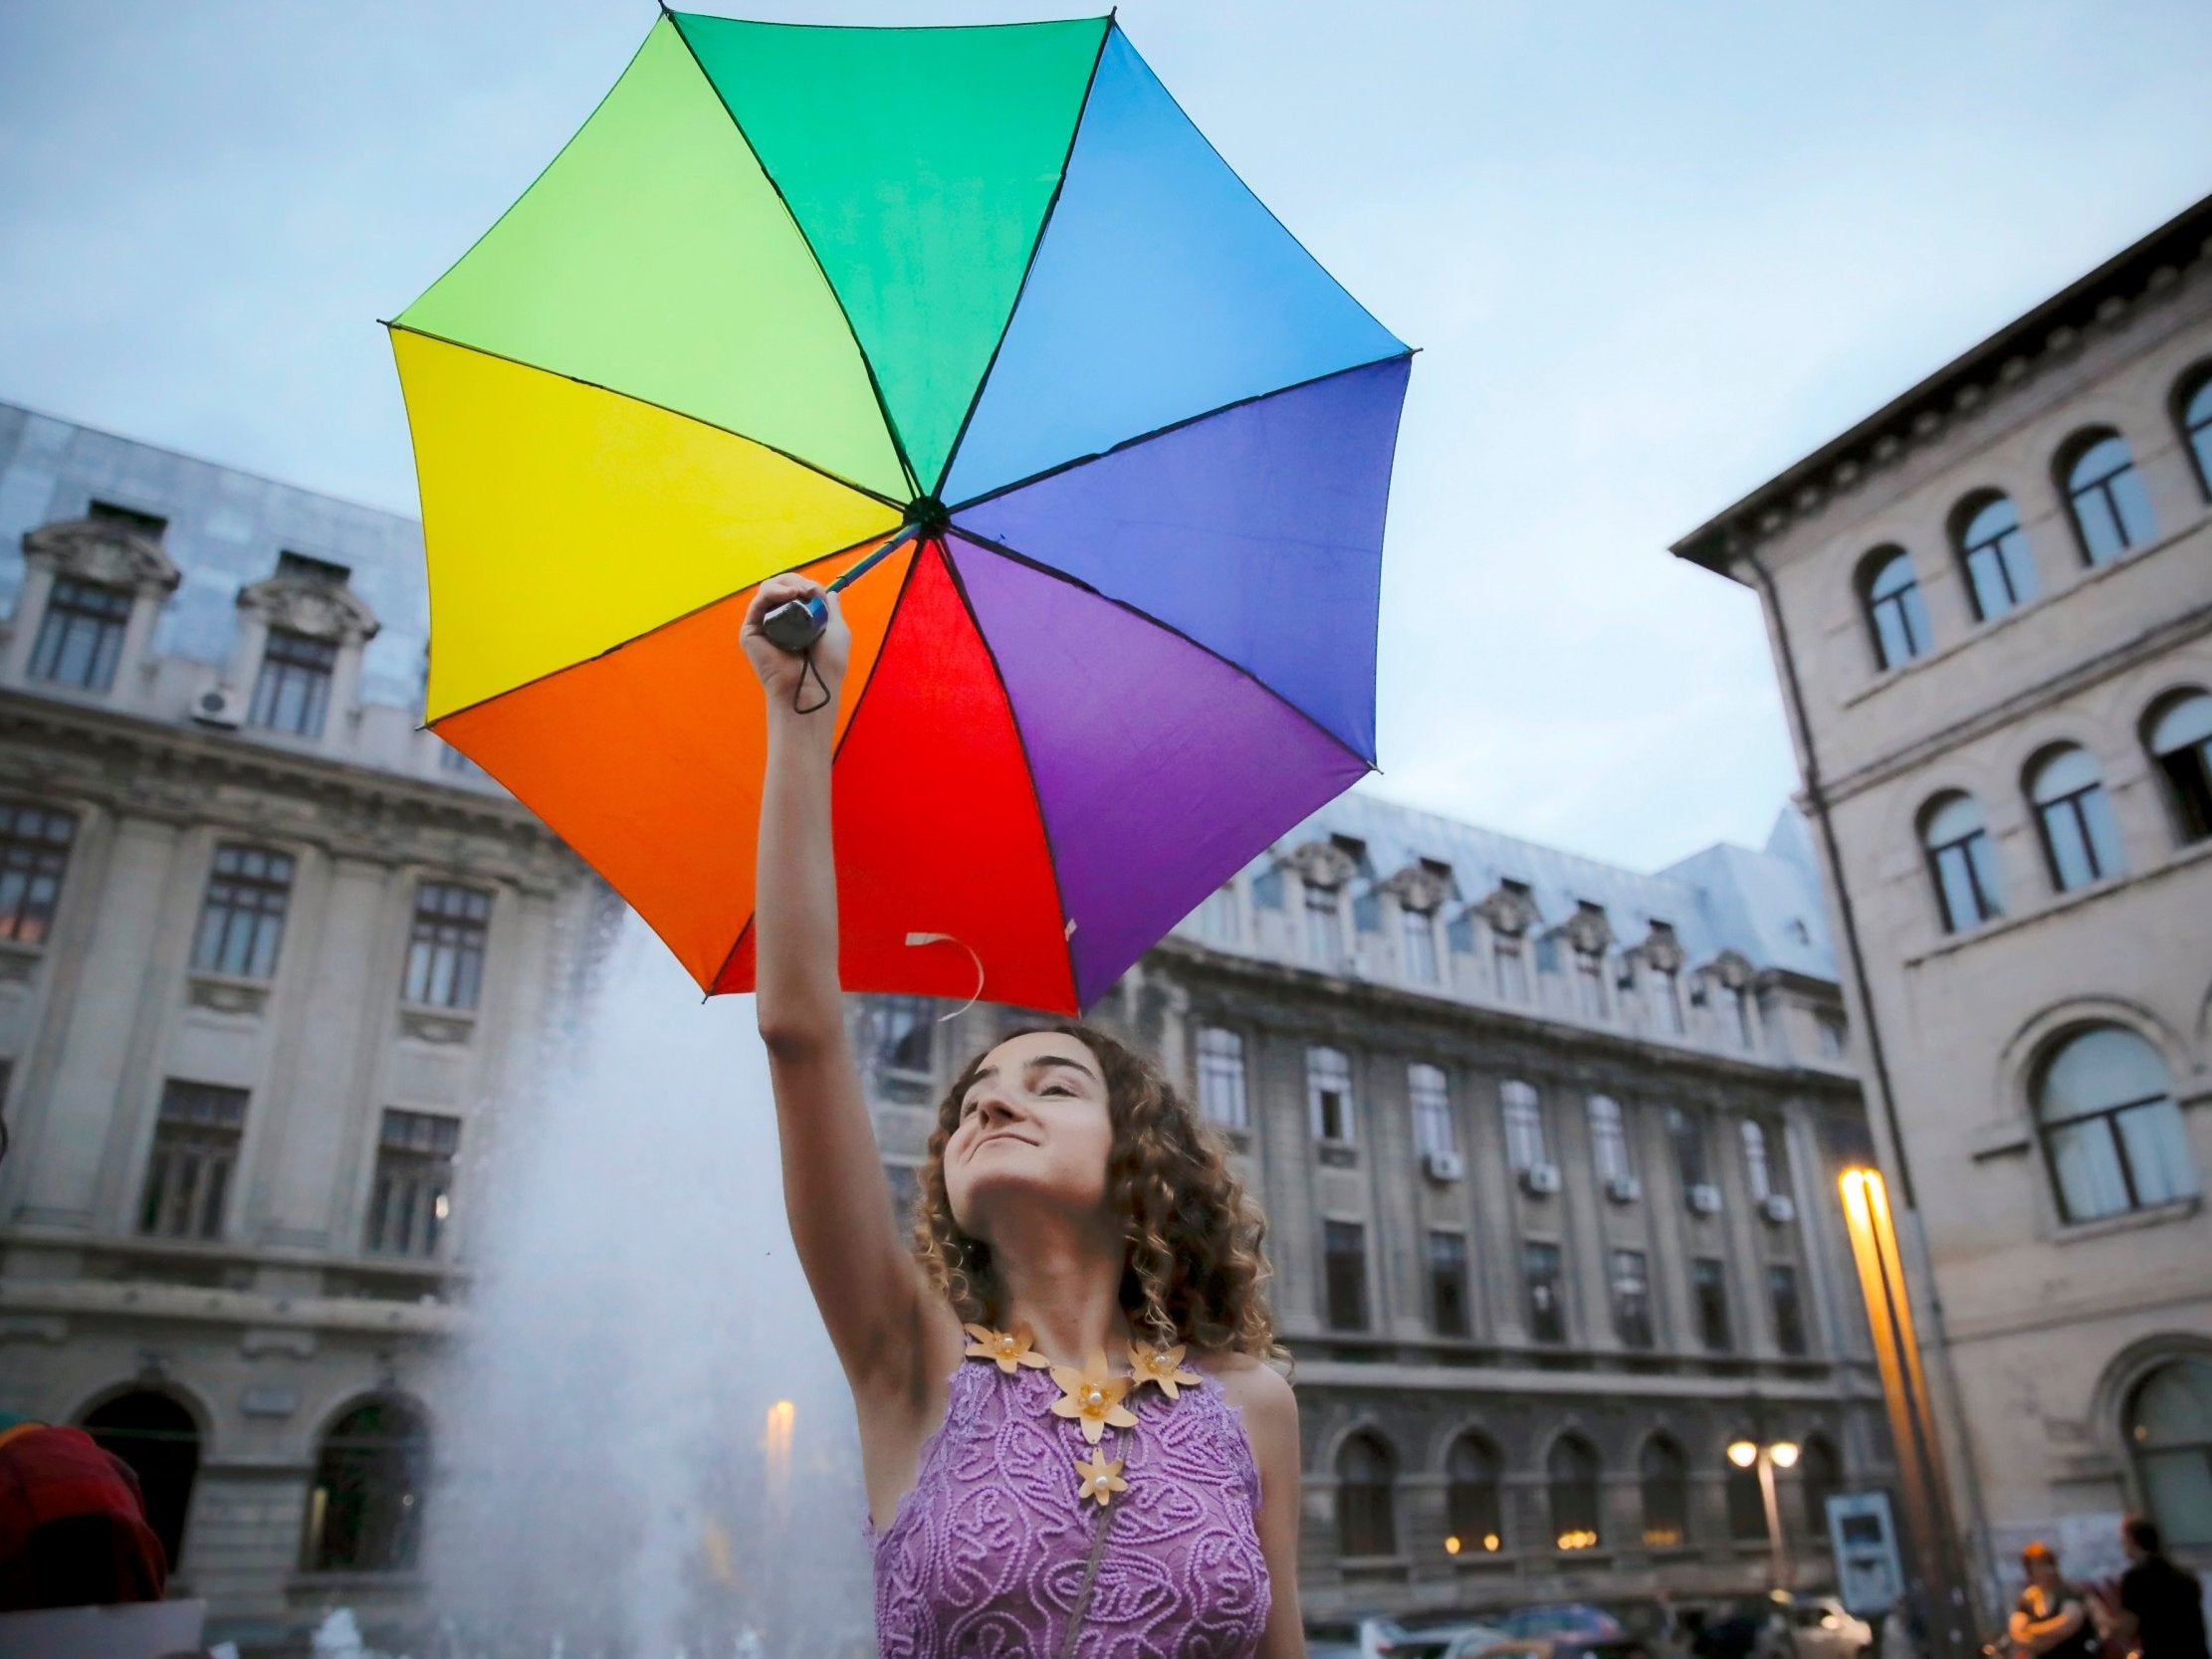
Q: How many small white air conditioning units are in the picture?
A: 6